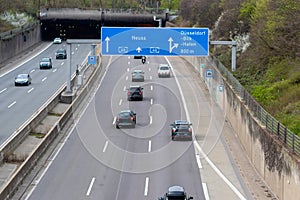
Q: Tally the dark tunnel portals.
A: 2